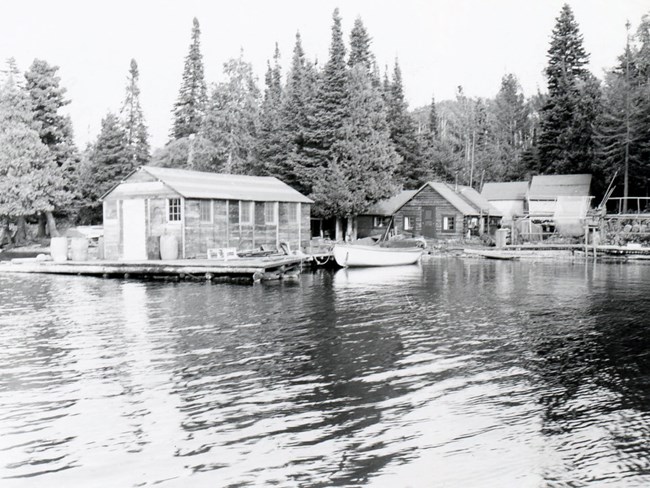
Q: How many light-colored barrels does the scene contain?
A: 3